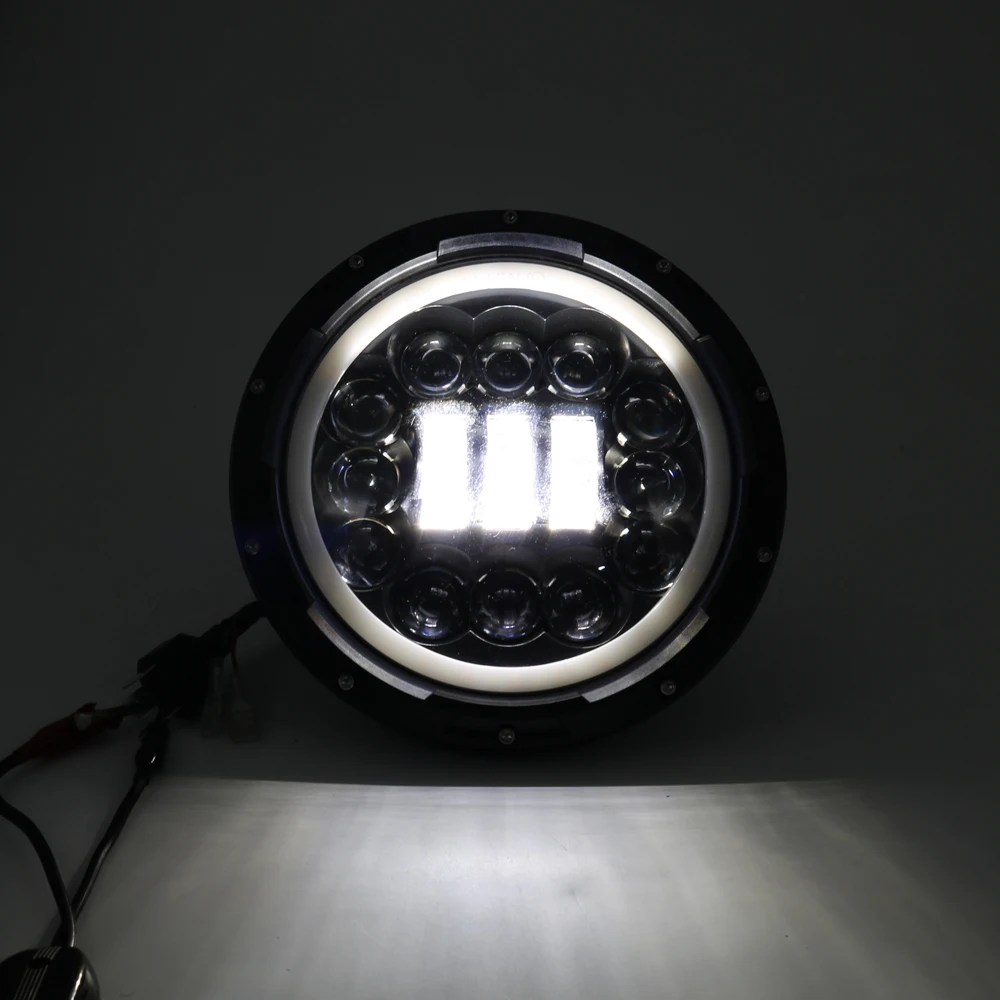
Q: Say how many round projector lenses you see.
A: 12